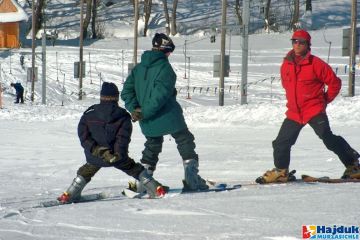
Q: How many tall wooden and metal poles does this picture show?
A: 7